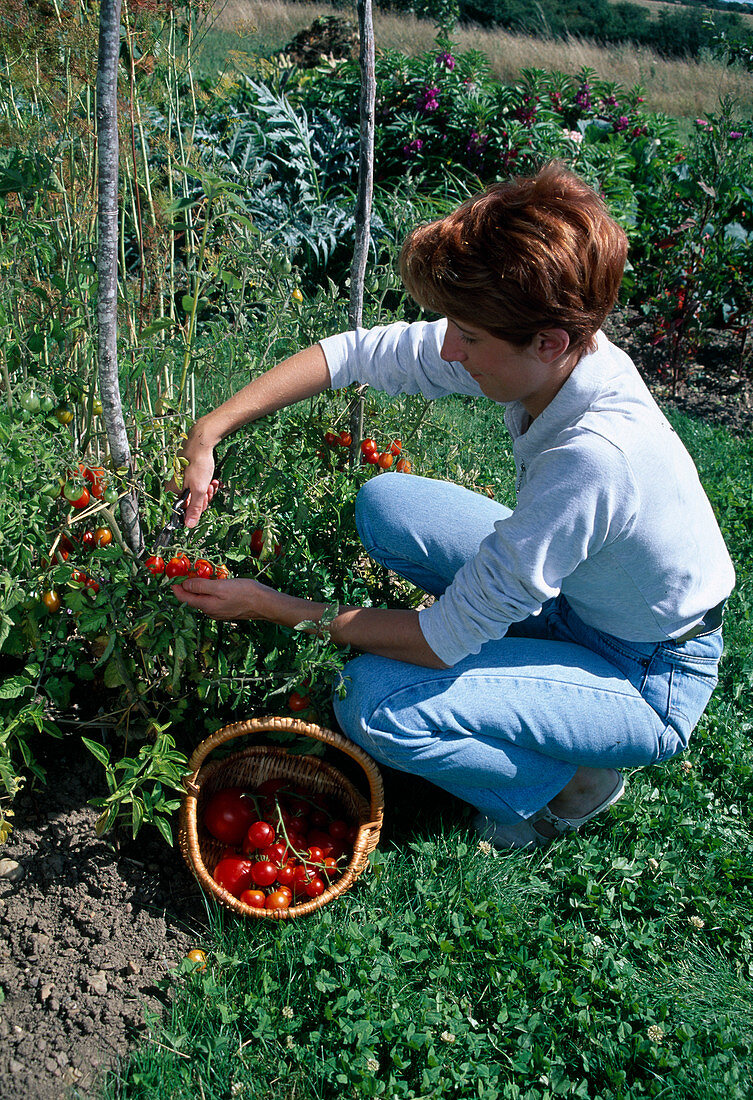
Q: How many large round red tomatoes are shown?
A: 2